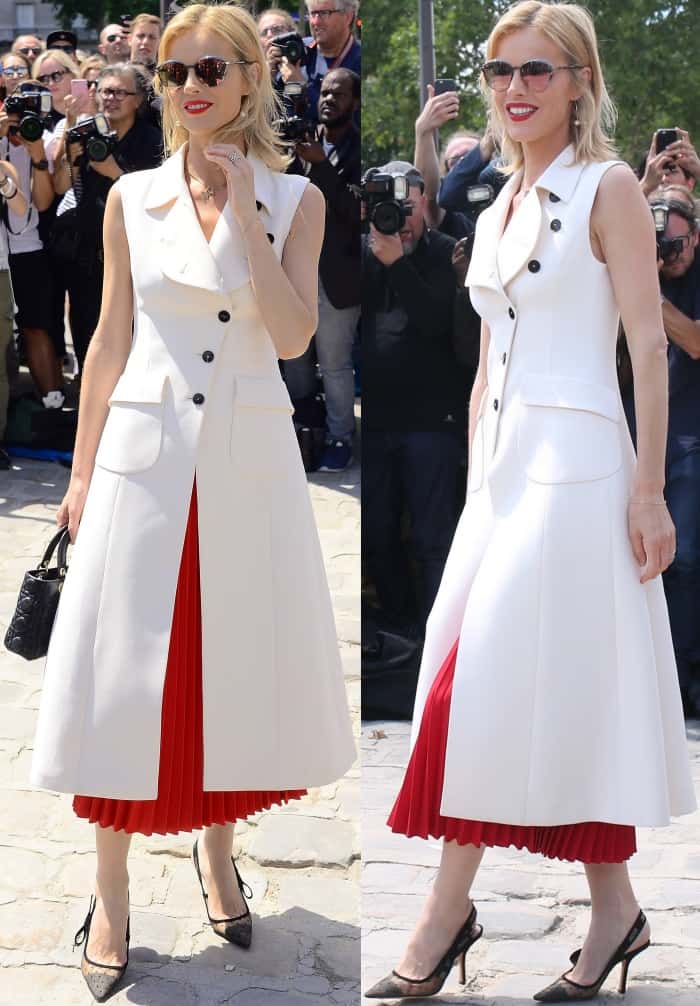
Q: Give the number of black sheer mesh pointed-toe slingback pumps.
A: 4